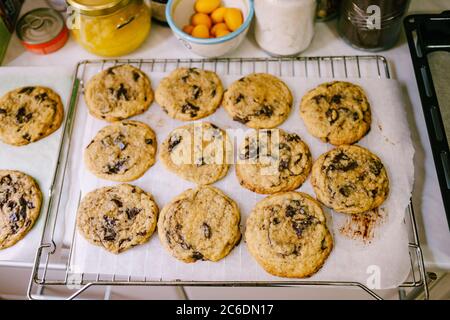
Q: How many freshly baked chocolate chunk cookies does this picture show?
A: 13